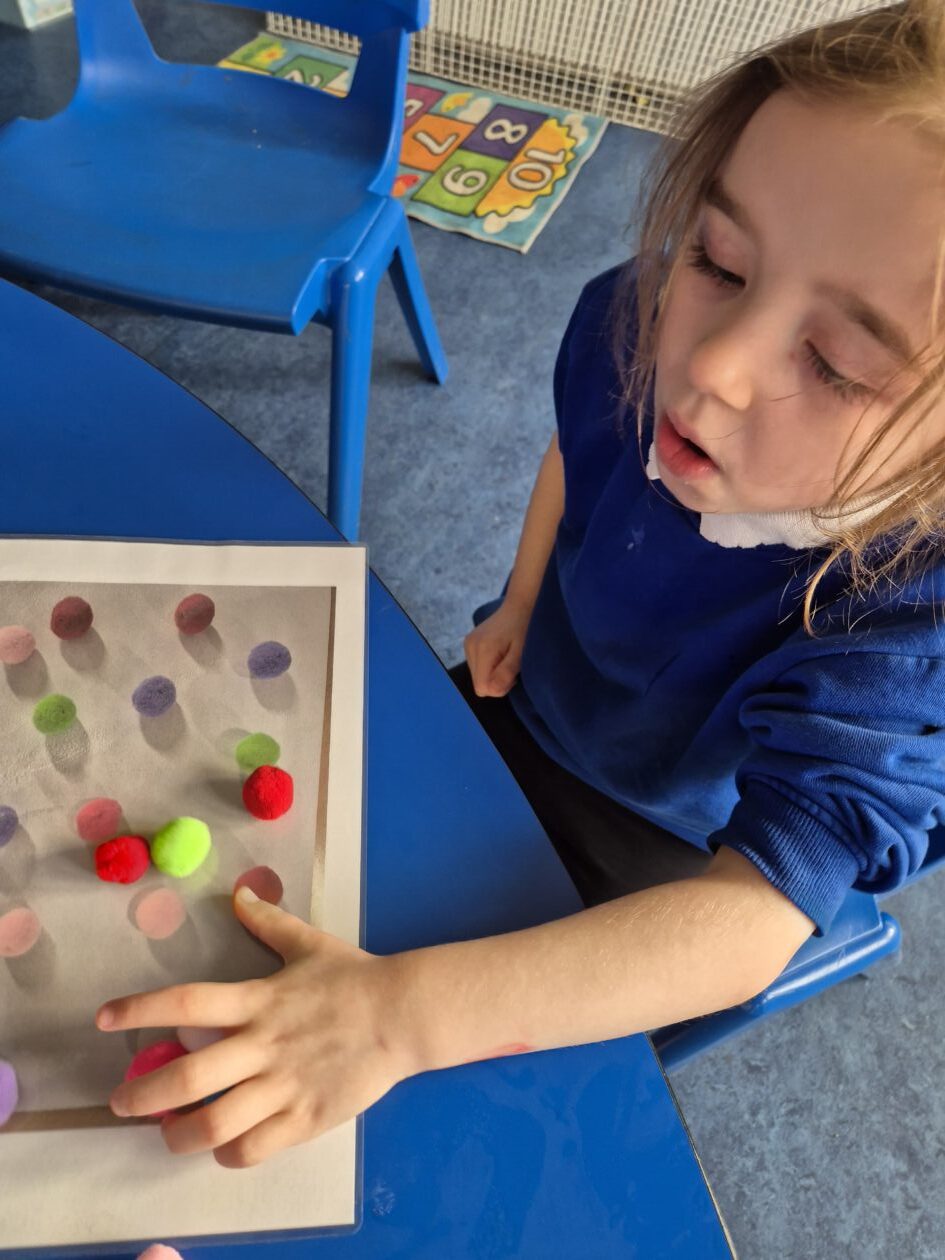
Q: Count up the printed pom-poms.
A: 12